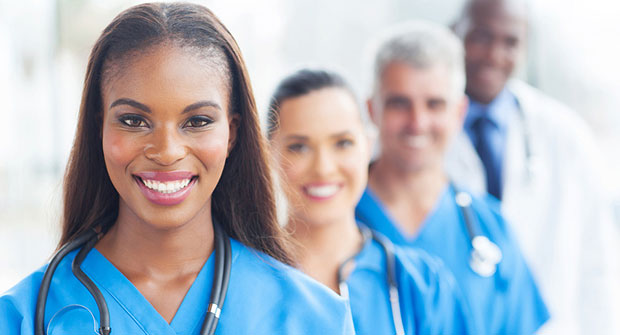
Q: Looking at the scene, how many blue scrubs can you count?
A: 3